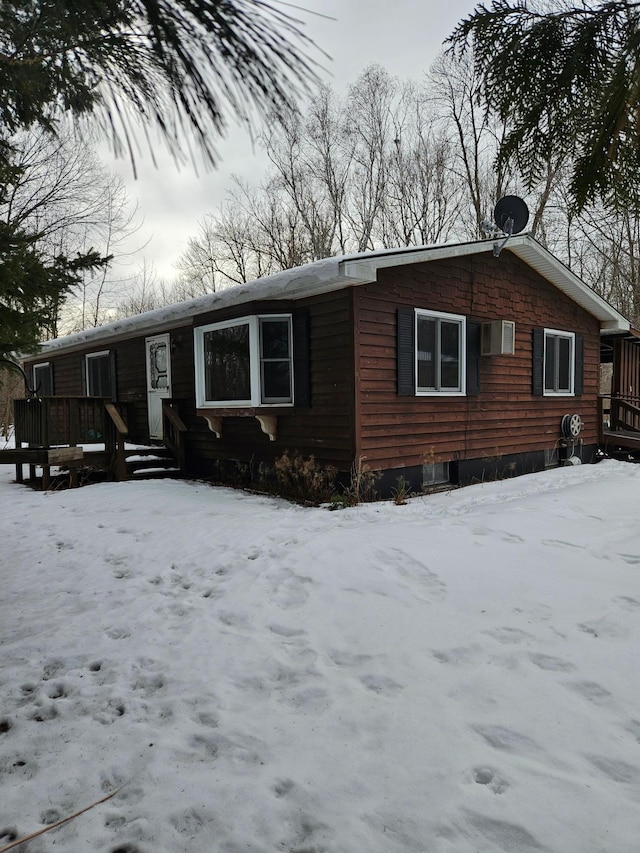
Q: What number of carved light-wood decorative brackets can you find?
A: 2